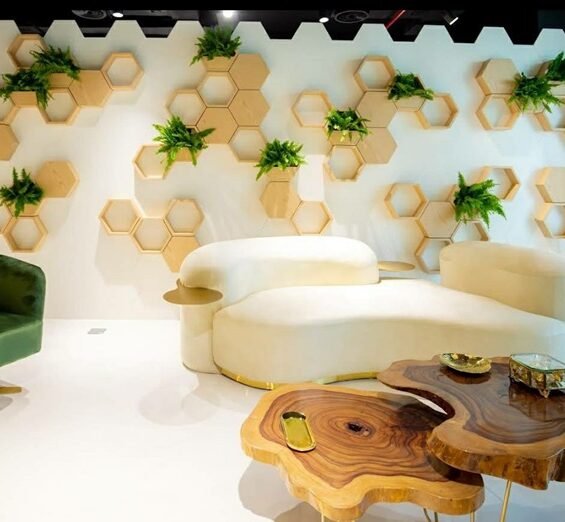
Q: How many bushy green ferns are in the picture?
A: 11